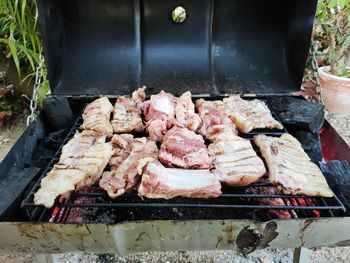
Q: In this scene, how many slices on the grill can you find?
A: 12